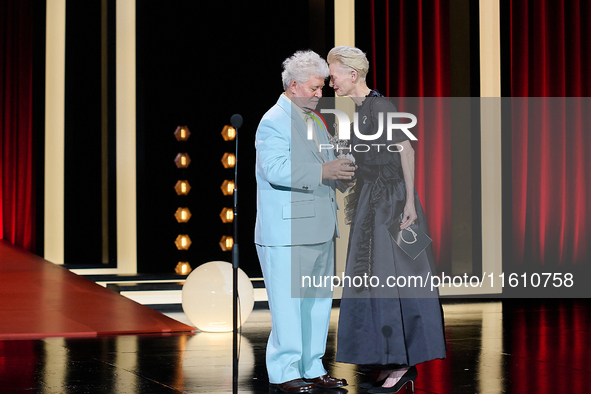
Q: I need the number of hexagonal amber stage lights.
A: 11